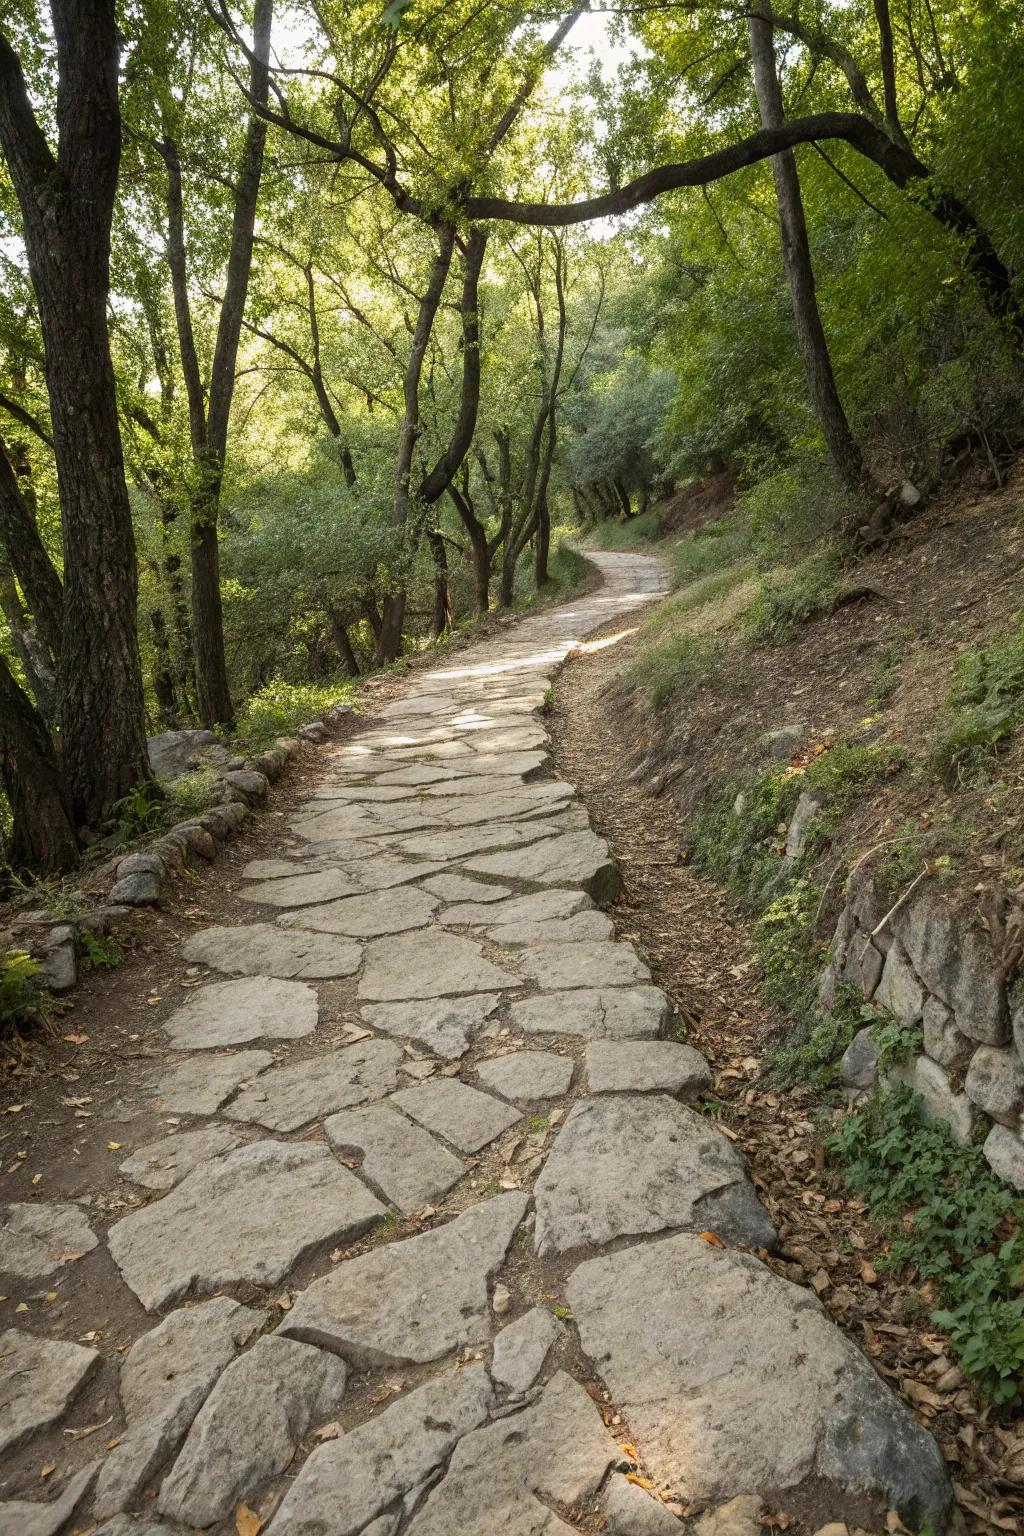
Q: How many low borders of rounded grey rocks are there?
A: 1